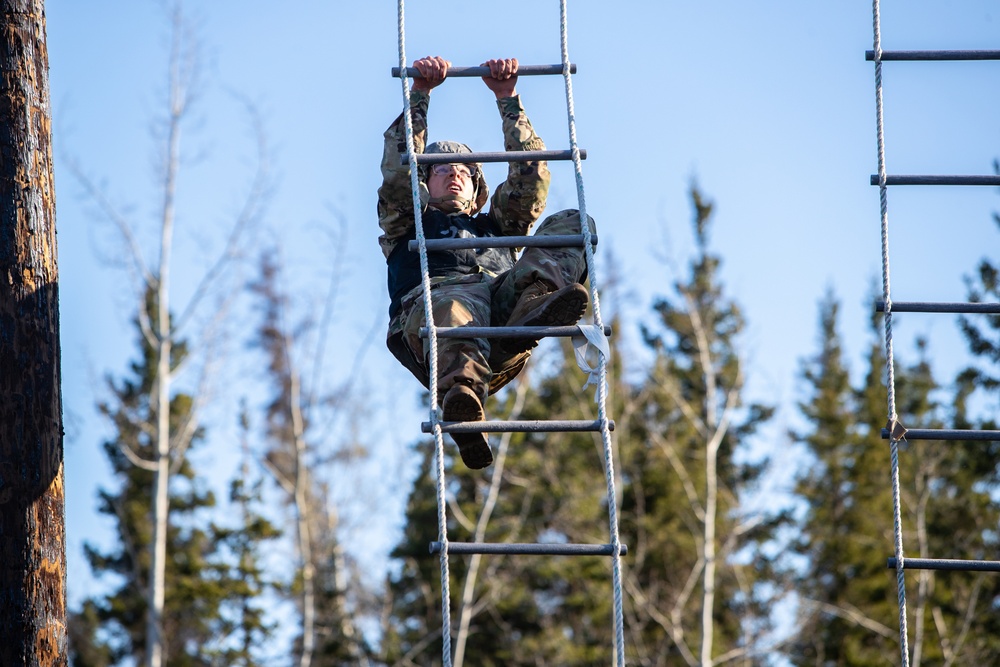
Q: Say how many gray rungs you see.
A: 11